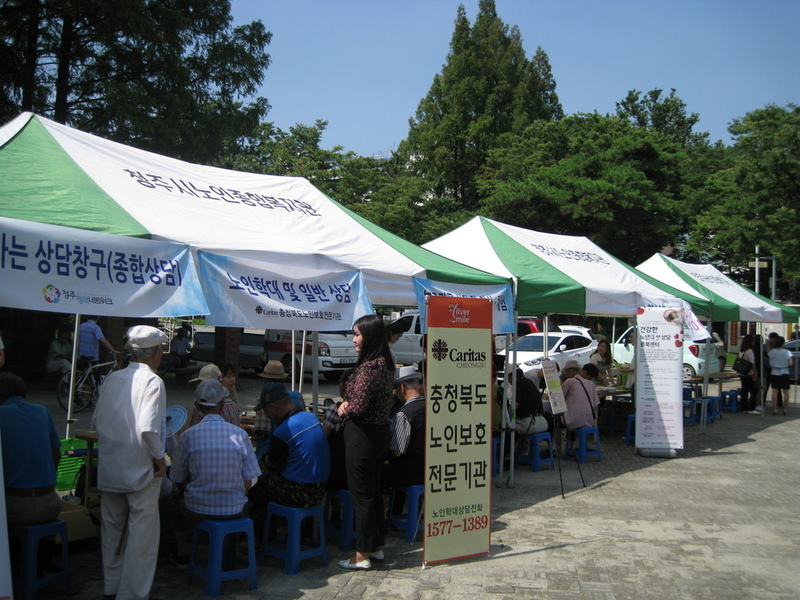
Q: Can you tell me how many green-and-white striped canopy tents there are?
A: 3